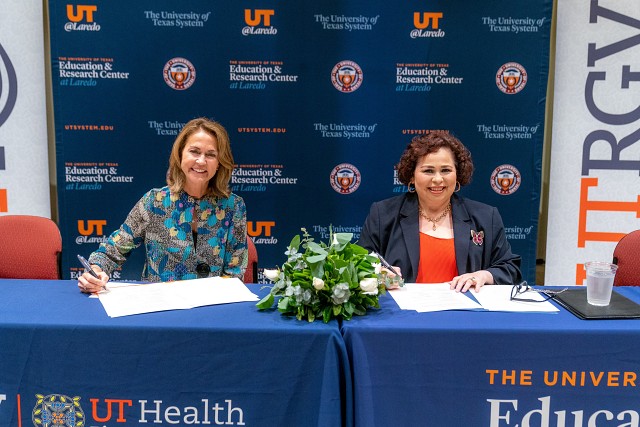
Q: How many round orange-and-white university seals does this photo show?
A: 5